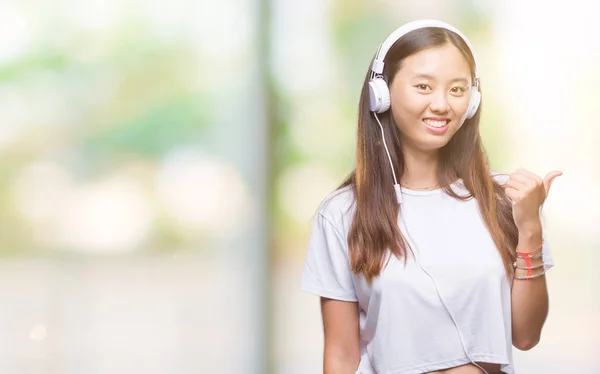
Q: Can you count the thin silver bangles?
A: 3